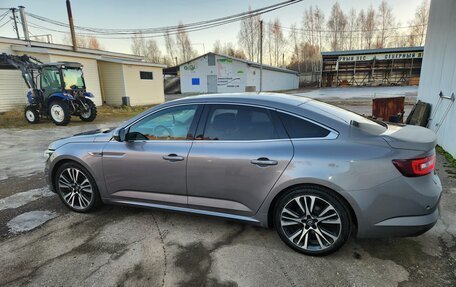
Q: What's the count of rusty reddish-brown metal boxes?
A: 1